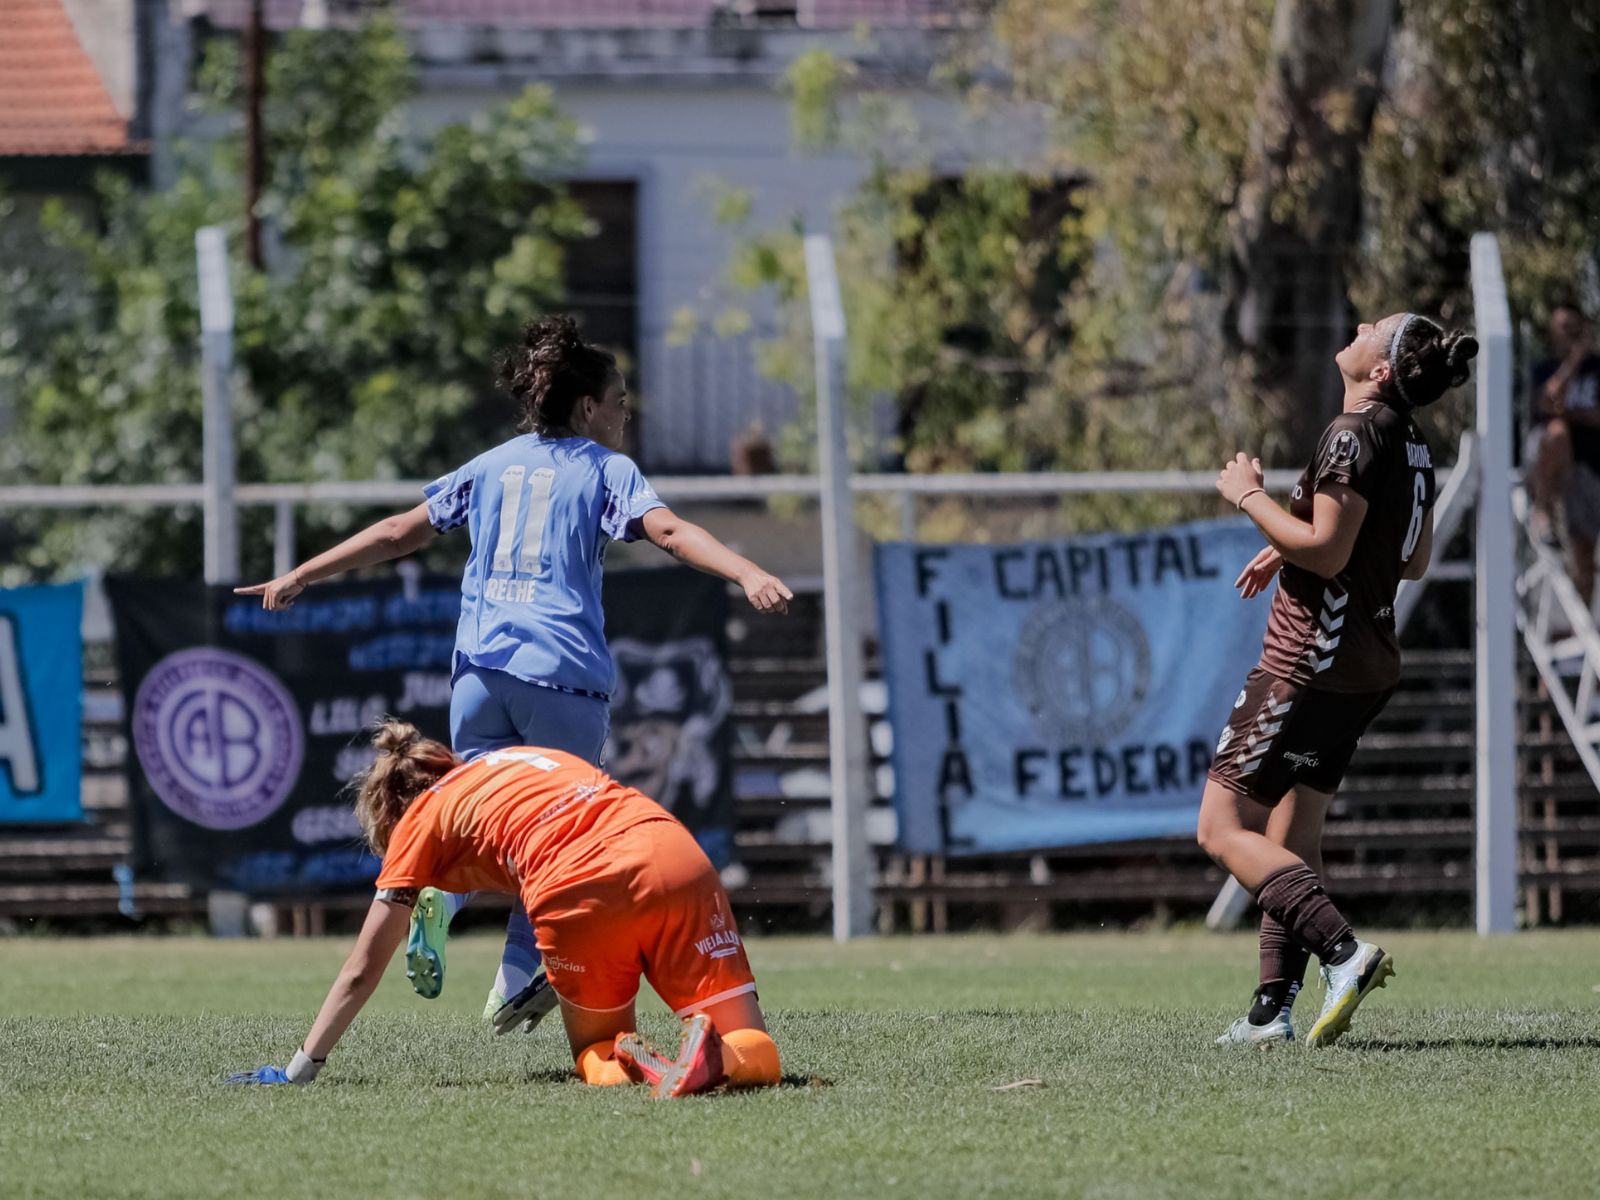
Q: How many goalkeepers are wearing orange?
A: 1